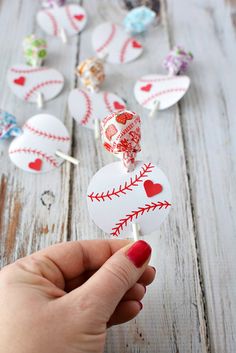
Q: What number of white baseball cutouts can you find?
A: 7